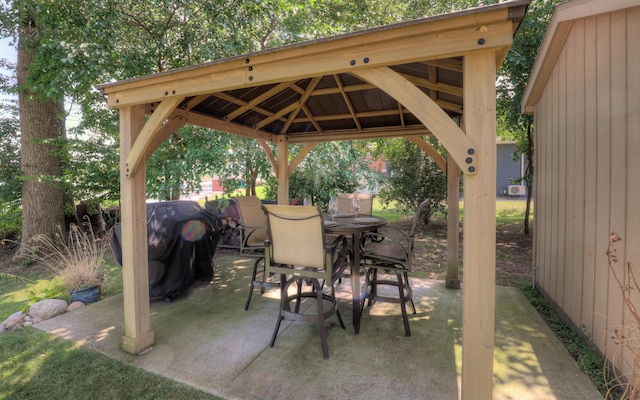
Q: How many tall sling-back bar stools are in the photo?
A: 4